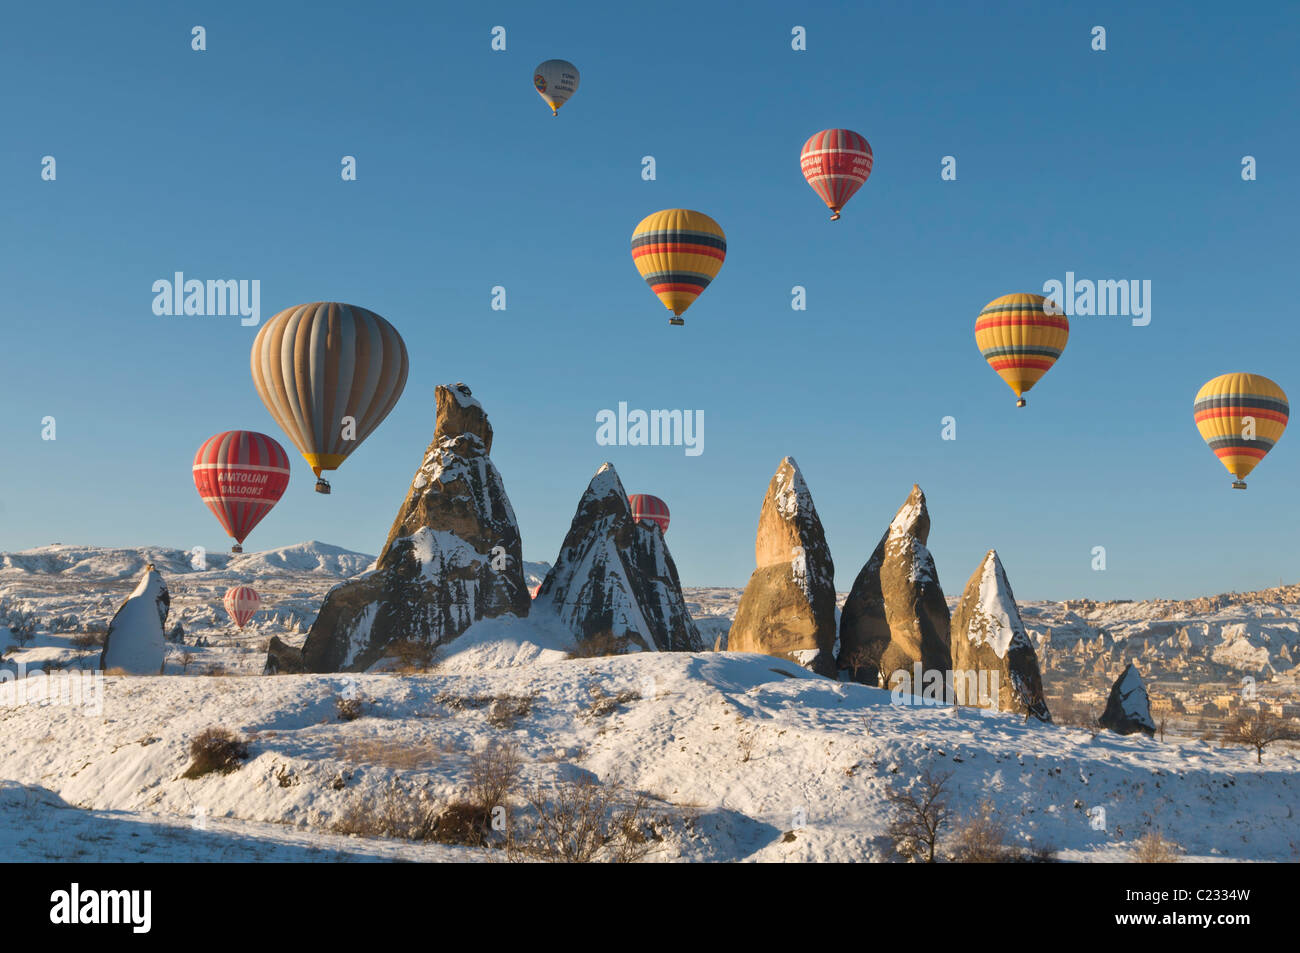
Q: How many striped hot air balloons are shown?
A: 8